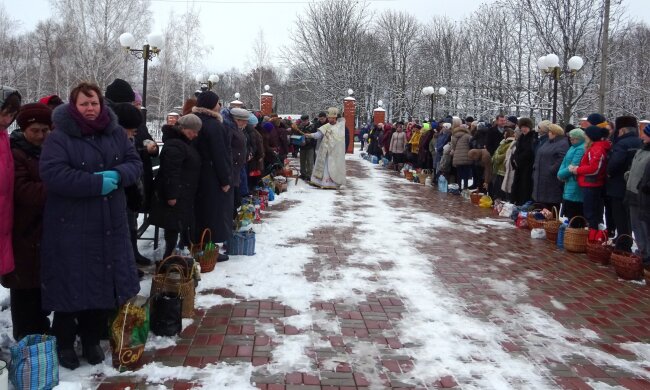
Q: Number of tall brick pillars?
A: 4